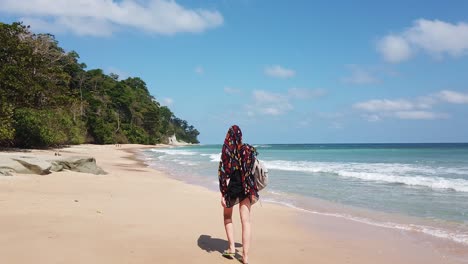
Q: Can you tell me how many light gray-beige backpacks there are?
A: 1